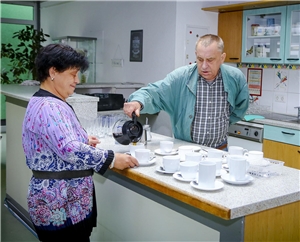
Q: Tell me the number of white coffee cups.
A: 13